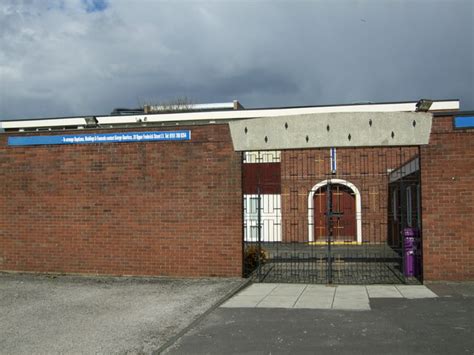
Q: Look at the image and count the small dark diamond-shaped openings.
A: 9